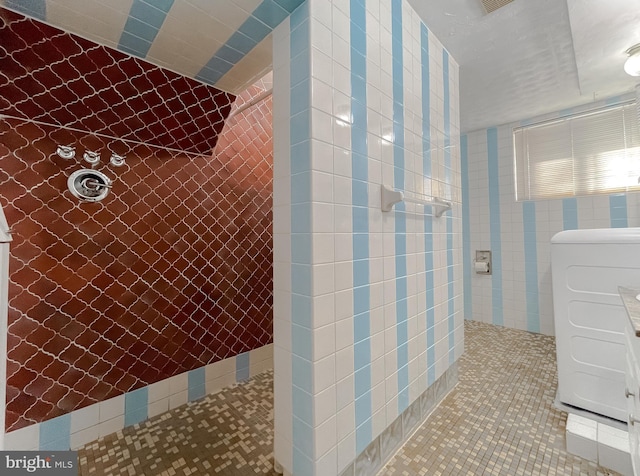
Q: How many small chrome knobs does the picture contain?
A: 3